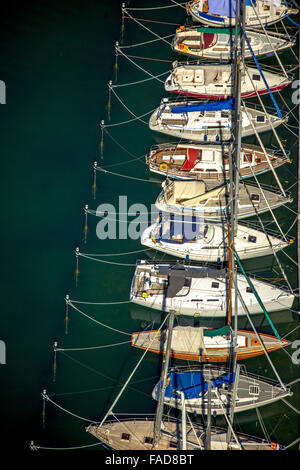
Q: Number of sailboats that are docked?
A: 11